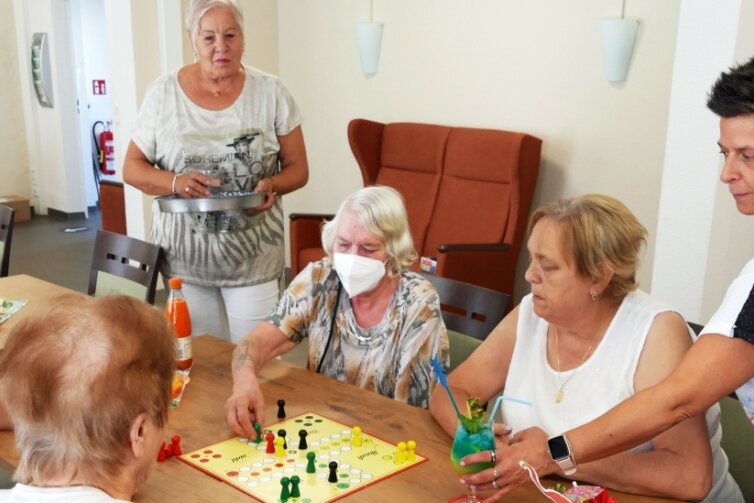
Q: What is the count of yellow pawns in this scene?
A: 4